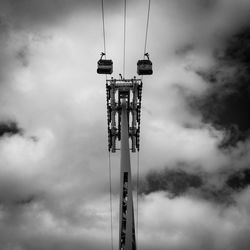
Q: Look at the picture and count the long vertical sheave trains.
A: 2